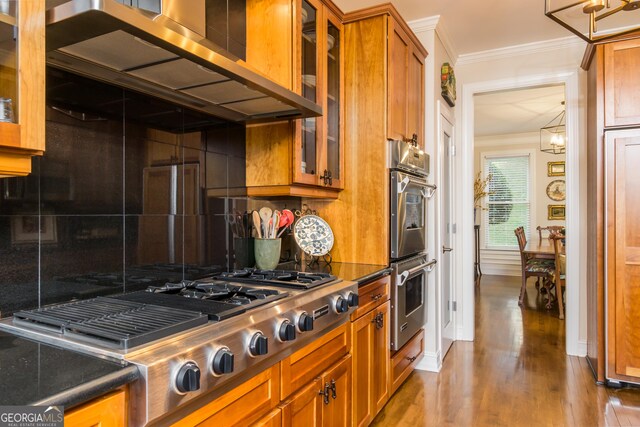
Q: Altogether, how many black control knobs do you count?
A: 7